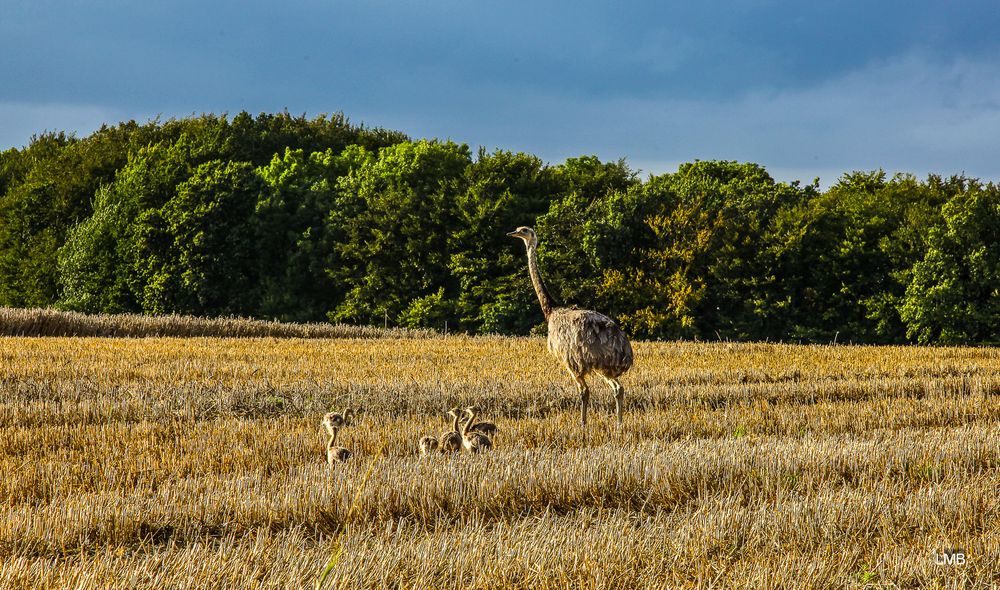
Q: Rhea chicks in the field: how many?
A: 6